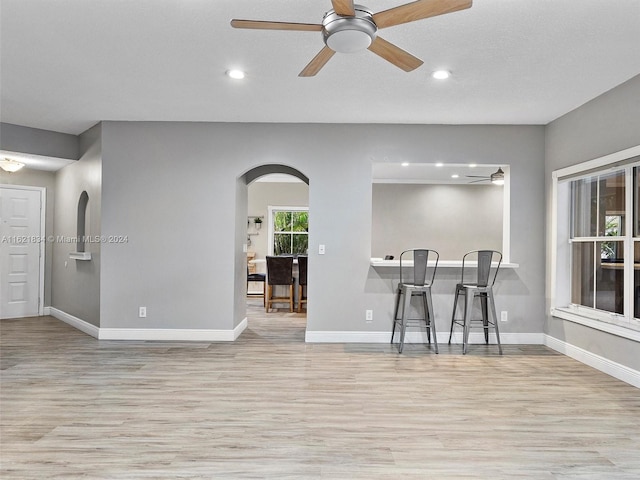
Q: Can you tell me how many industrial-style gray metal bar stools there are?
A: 2